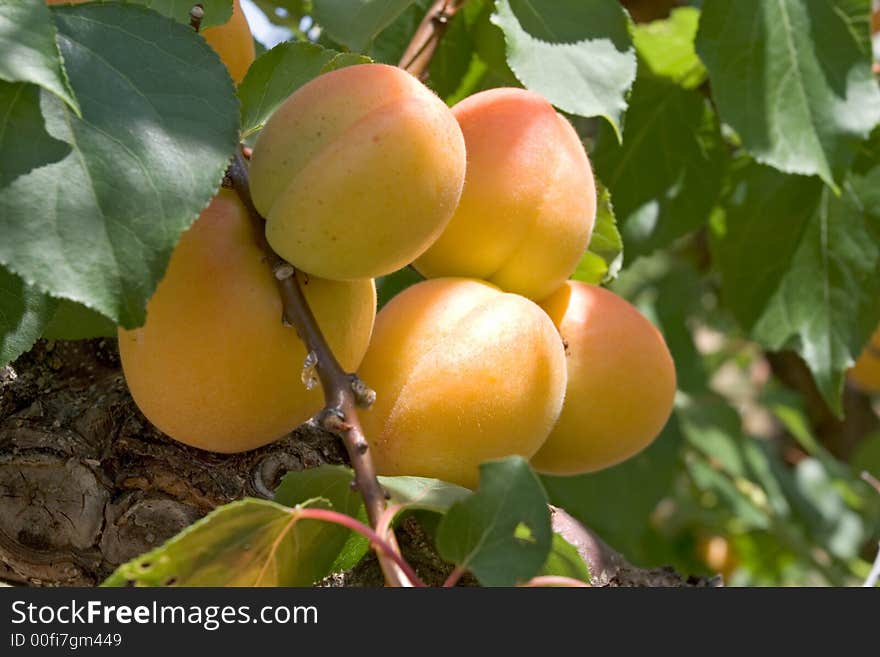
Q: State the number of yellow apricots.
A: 5